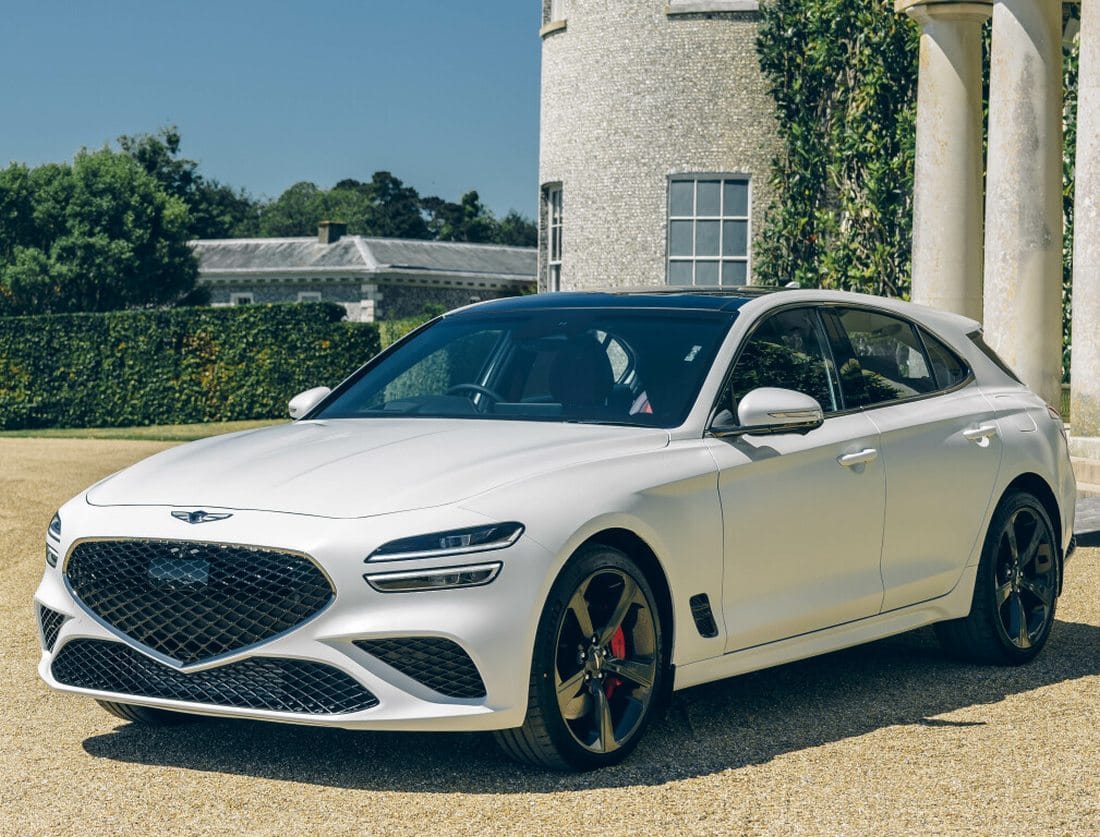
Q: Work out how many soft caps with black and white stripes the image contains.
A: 0